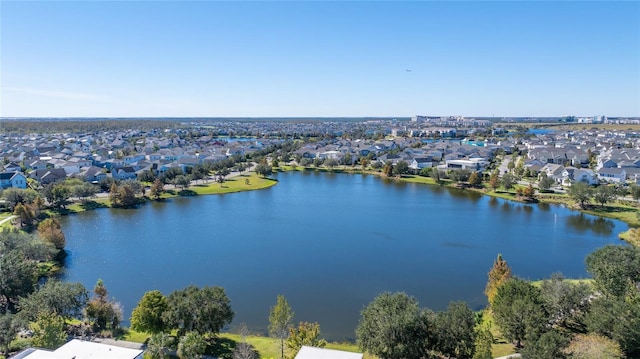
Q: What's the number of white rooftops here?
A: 2